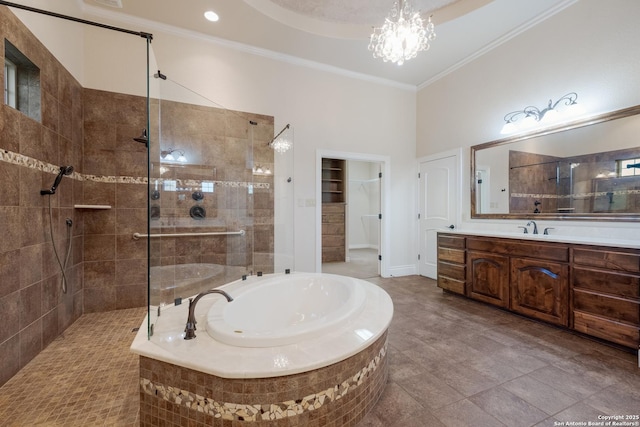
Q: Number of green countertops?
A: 0